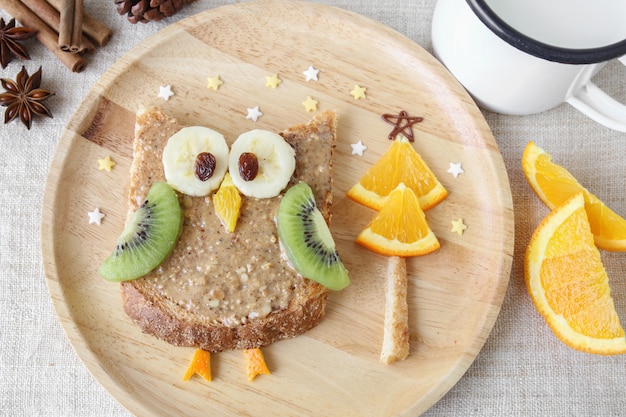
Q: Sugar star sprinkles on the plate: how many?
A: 12